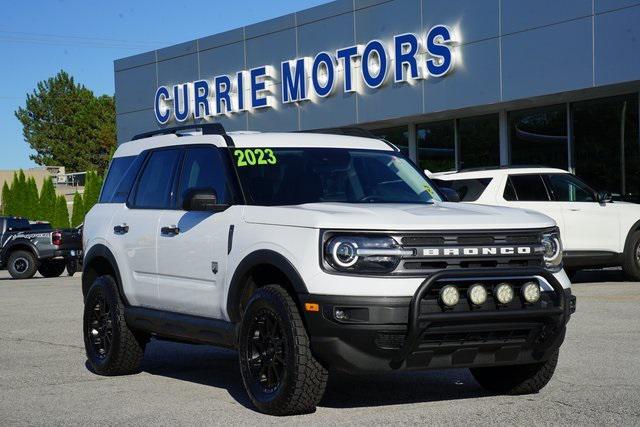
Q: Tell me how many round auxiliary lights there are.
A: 4